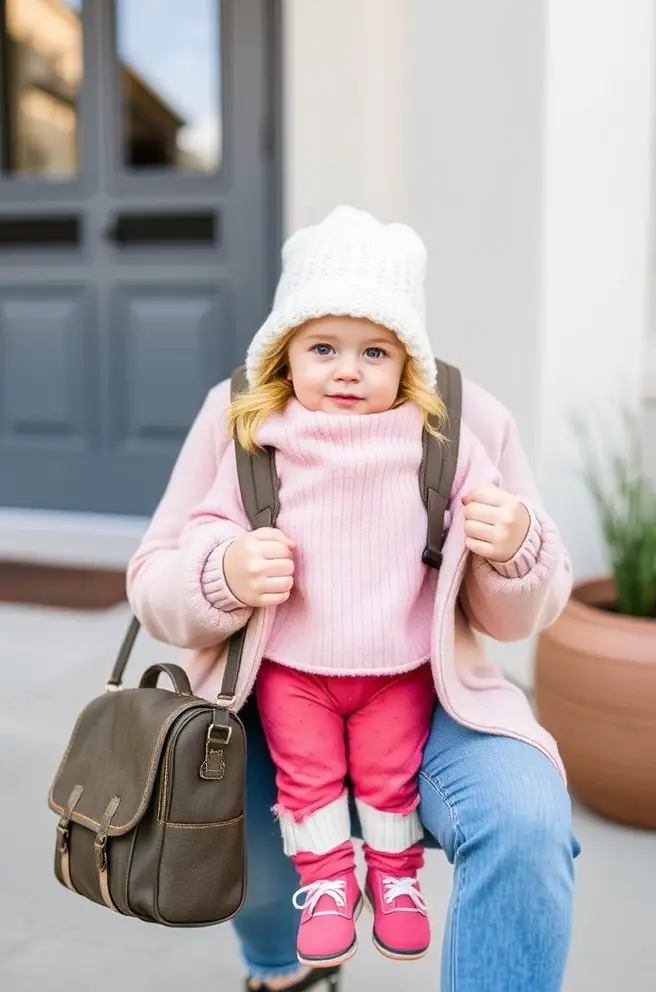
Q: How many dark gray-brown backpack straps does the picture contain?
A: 2